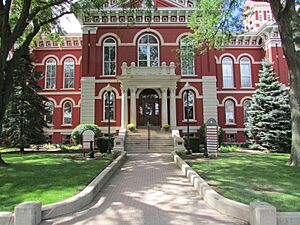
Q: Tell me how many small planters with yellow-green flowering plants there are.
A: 2